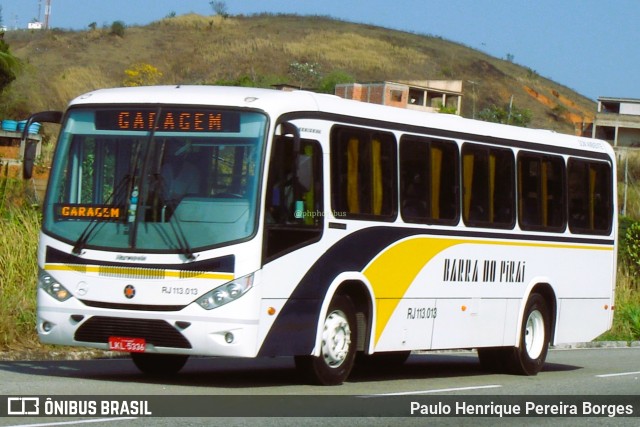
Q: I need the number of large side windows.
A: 5